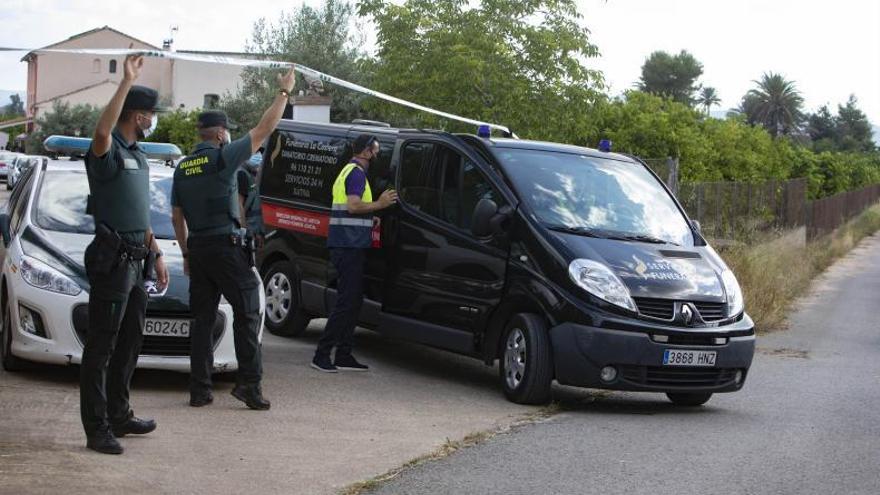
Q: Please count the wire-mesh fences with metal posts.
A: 1